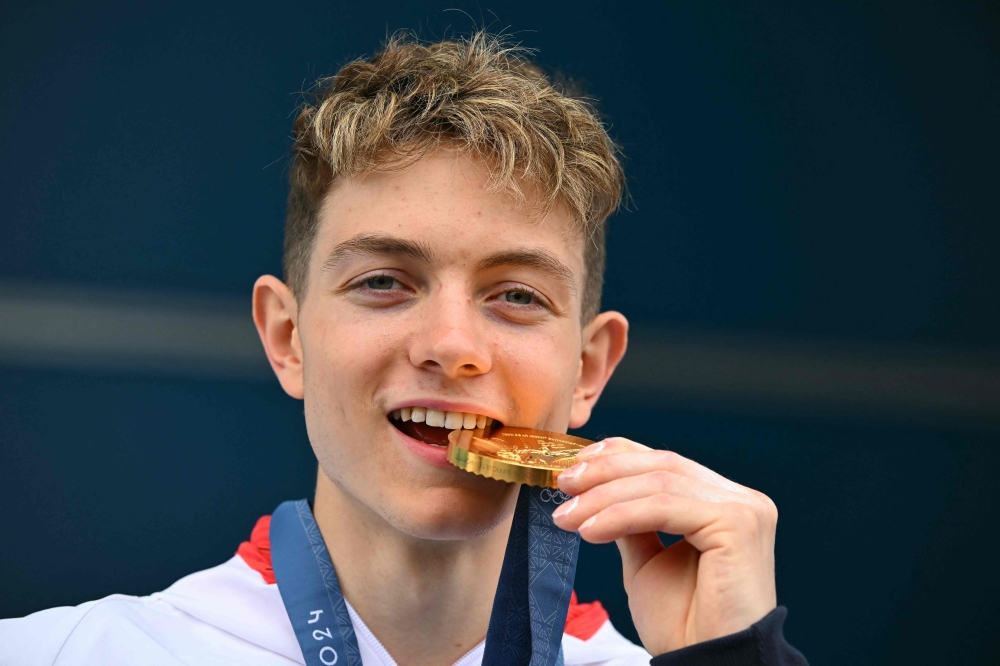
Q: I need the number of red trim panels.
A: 2